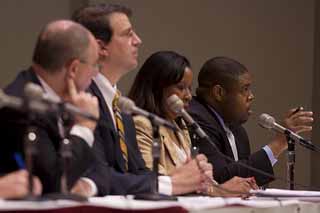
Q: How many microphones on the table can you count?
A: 5